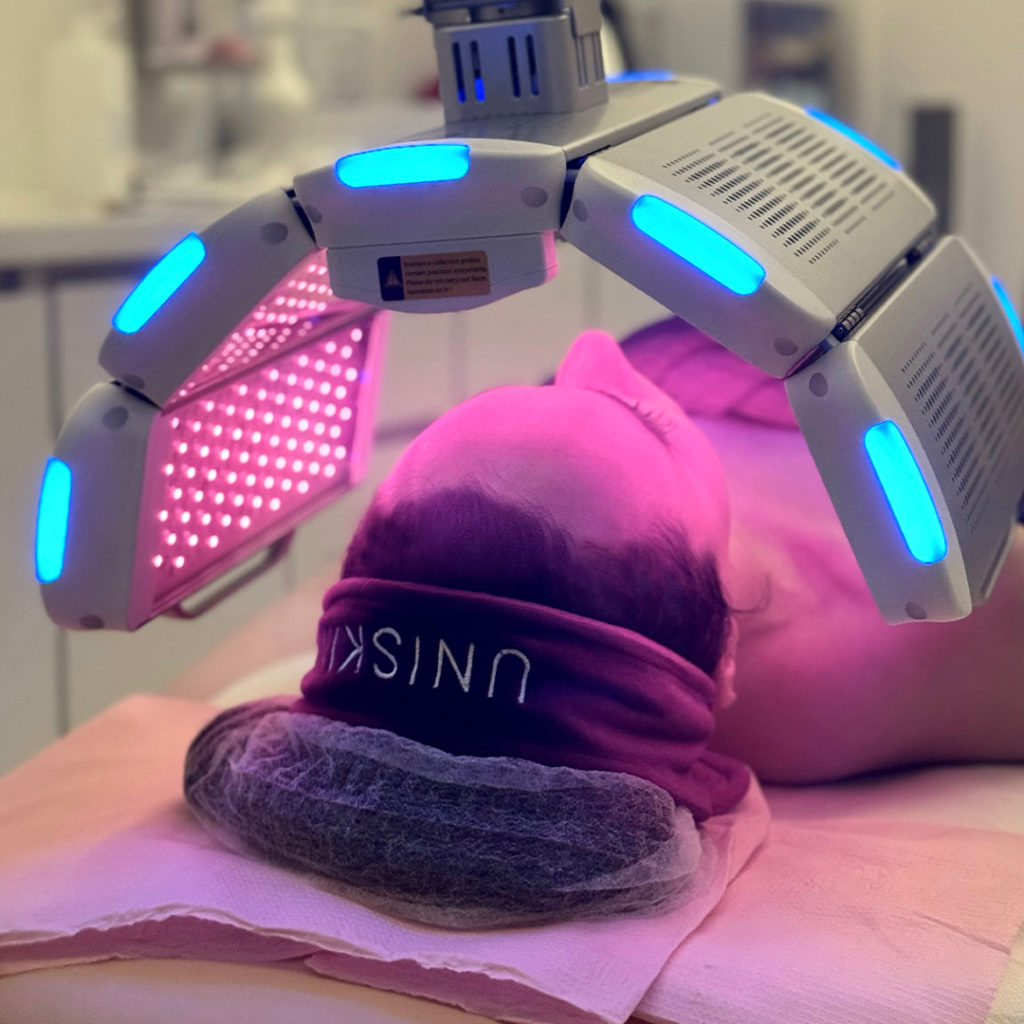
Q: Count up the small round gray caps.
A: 10